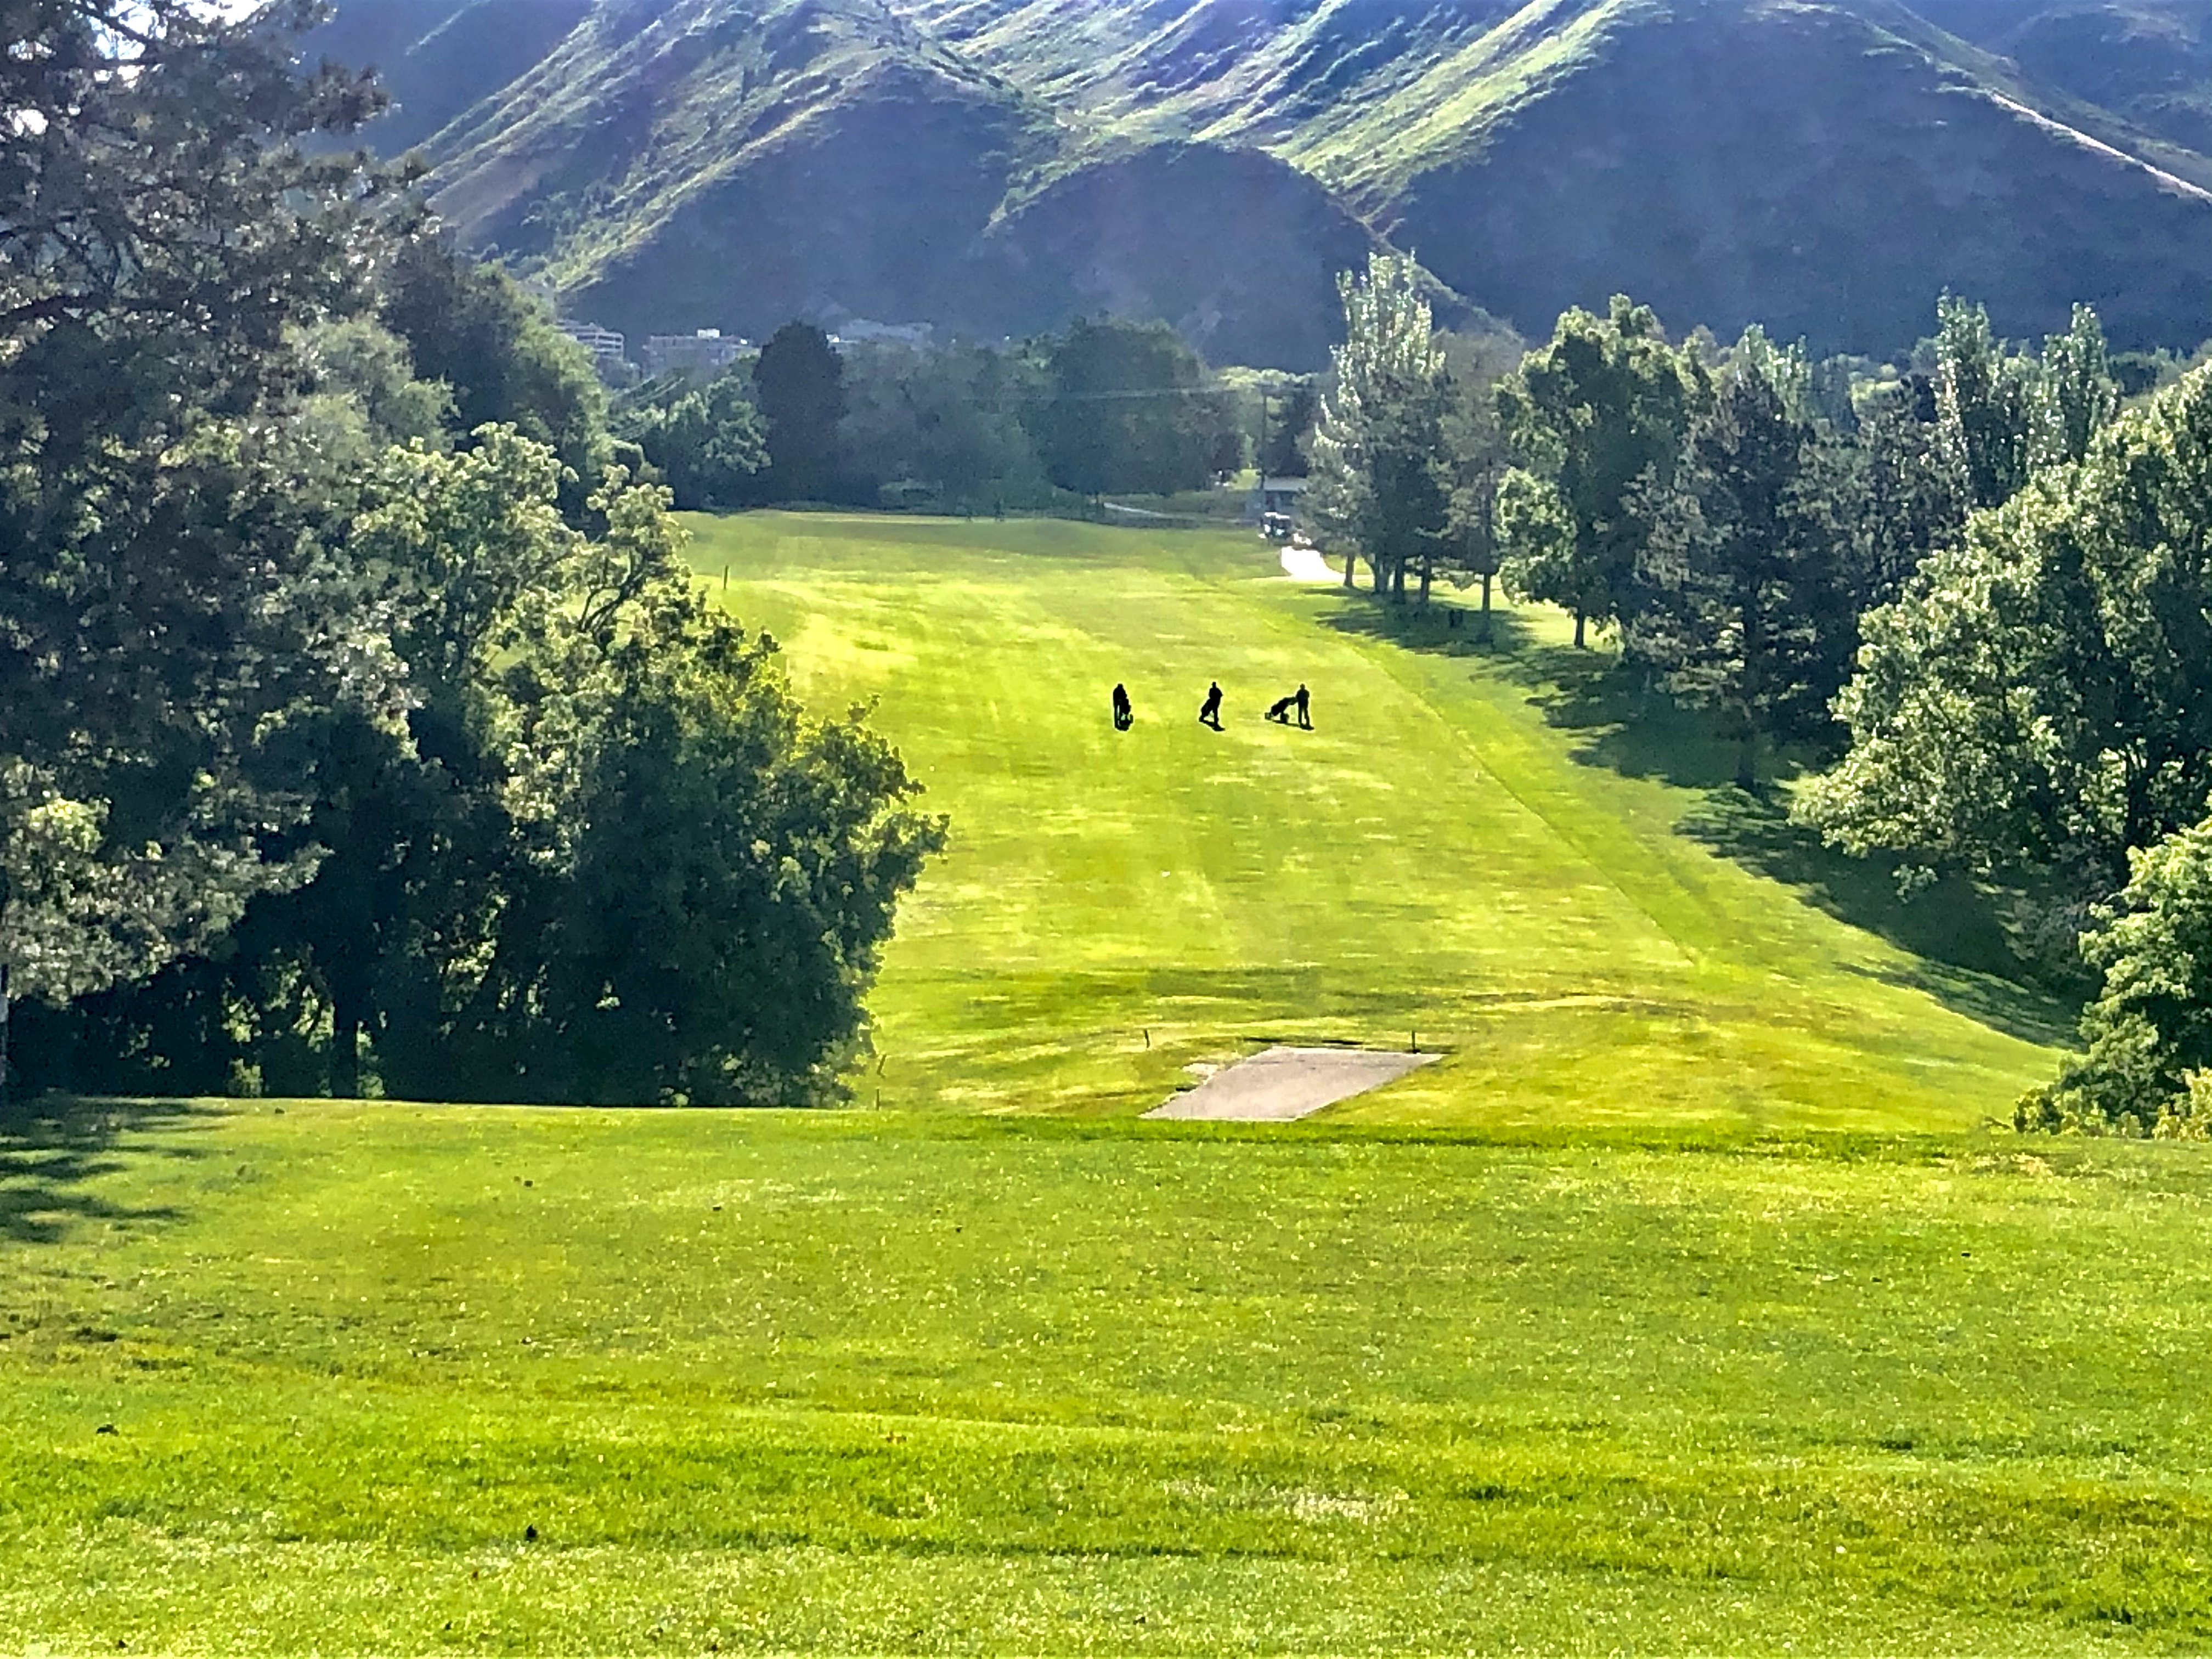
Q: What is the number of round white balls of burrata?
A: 0